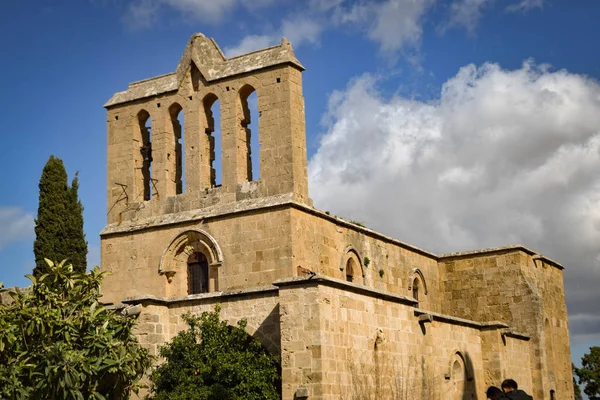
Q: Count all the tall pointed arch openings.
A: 4